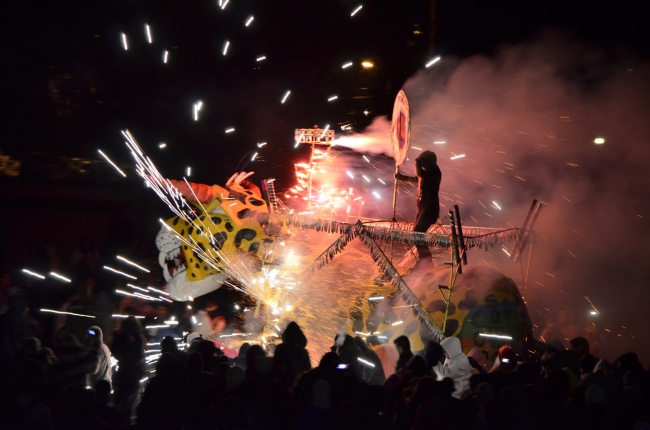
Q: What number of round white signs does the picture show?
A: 1